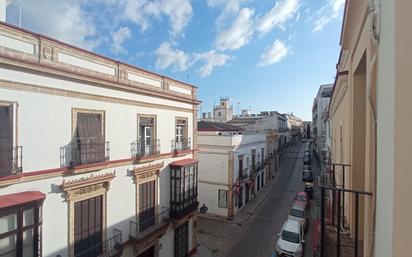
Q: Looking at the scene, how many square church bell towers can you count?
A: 1